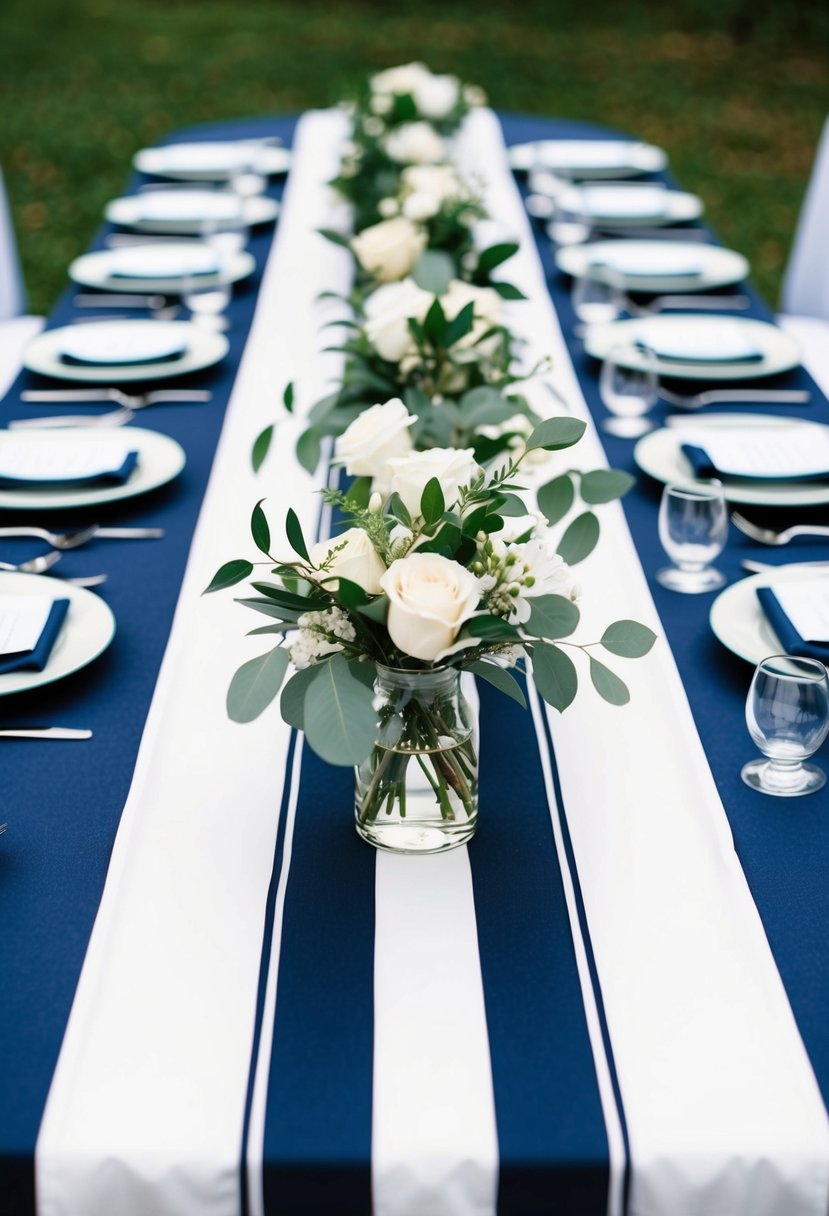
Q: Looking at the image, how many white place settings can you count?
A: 12